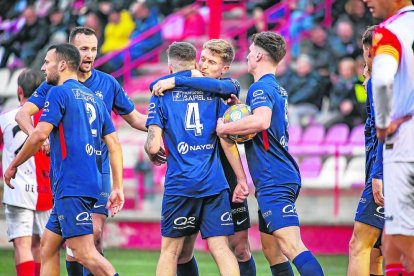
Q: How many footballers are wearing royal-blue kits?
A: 6